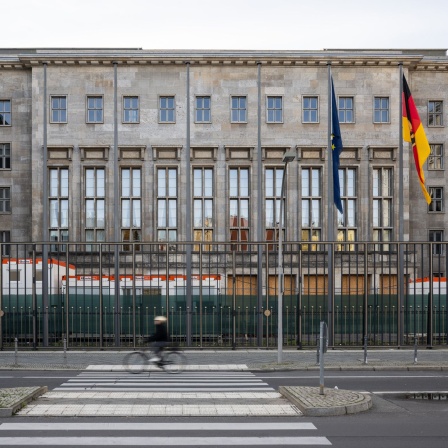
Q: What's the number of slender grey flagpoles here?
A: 6